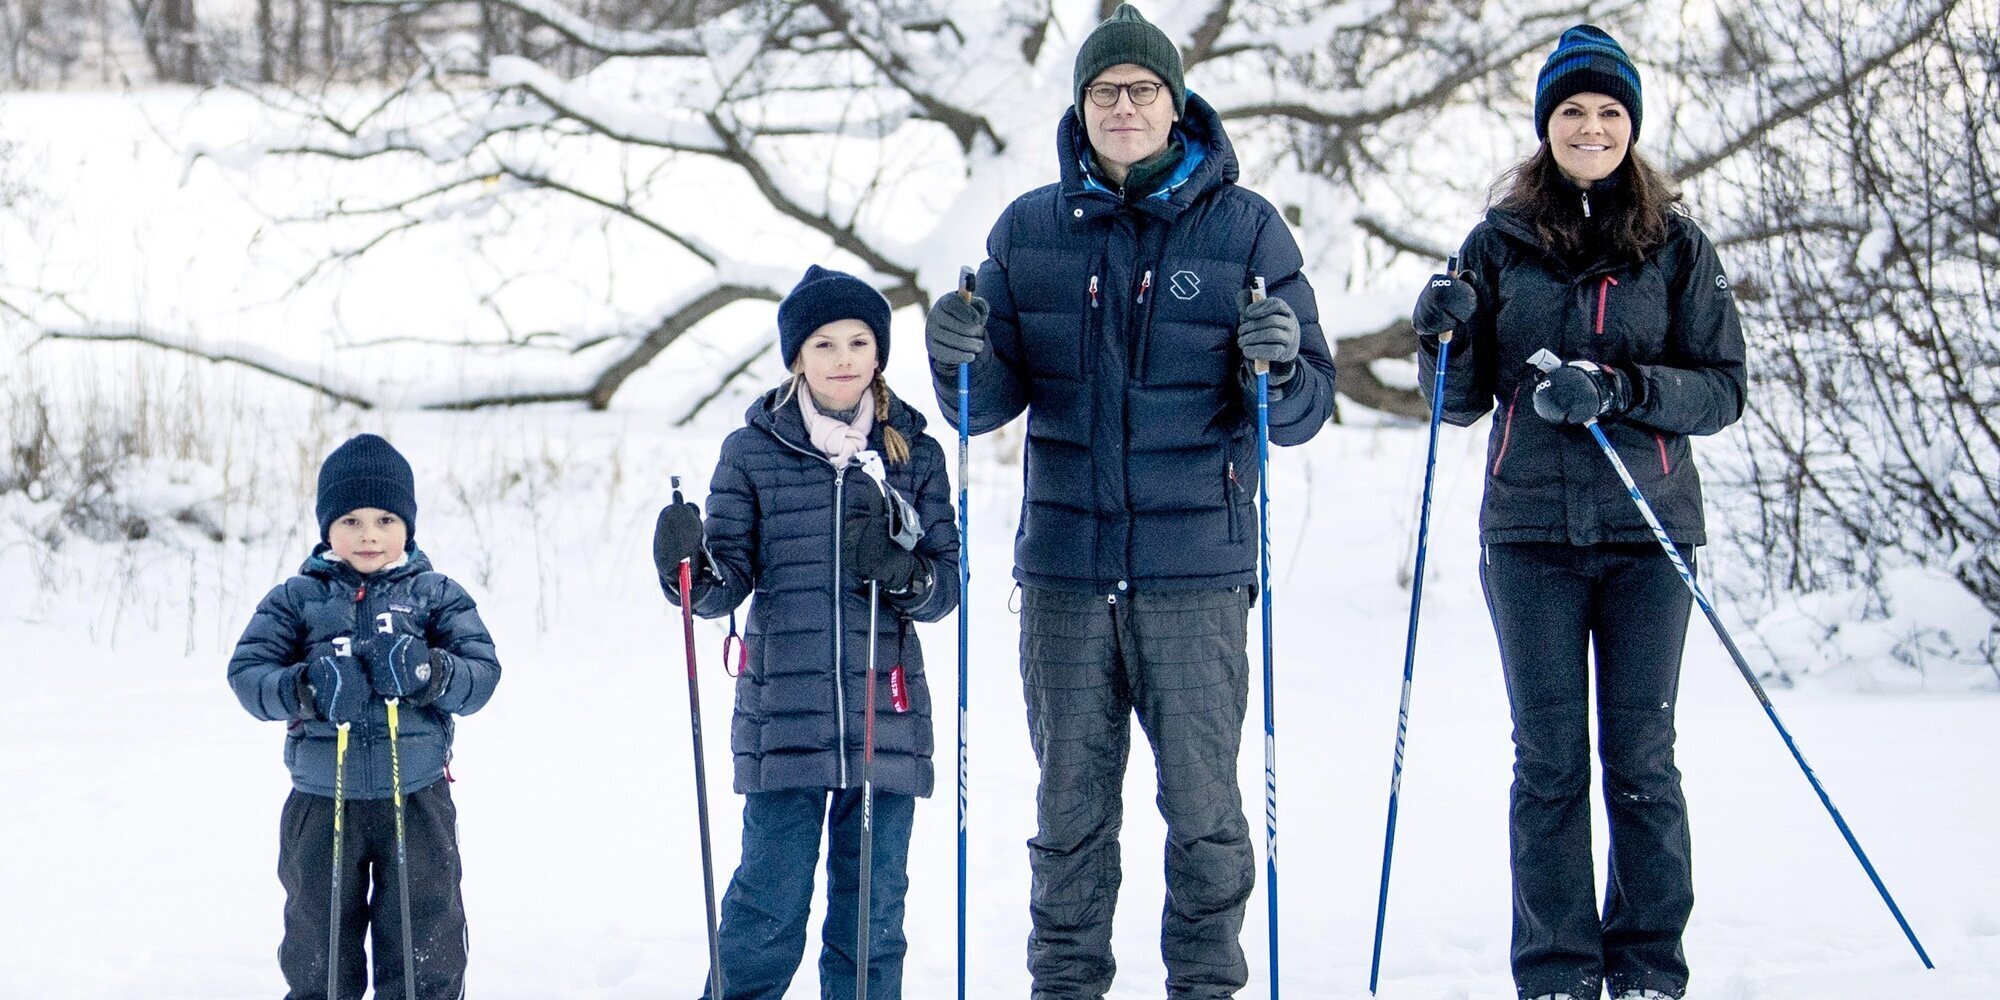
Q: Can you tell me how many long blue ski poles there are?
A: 4